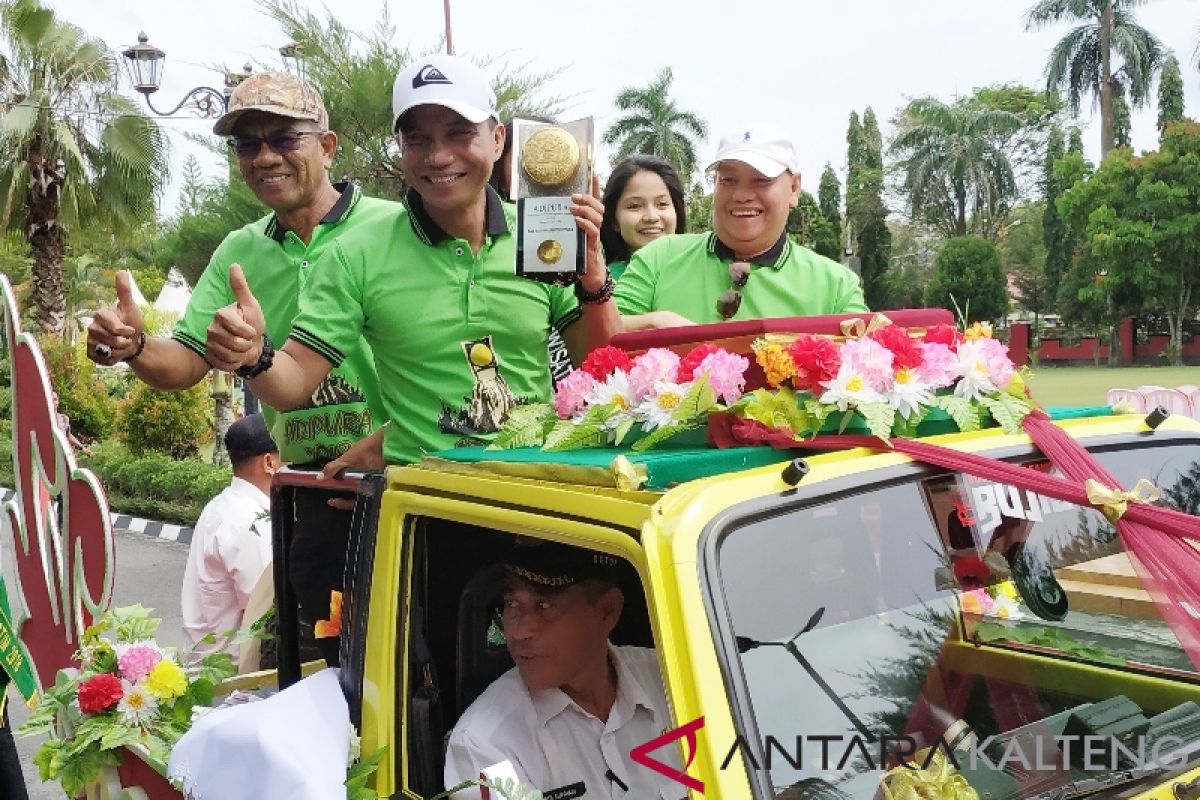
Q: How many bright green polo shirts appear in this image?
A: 3